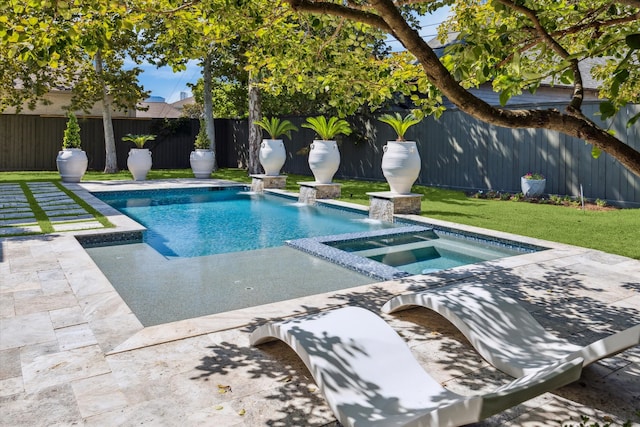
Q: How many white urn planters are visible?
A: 6